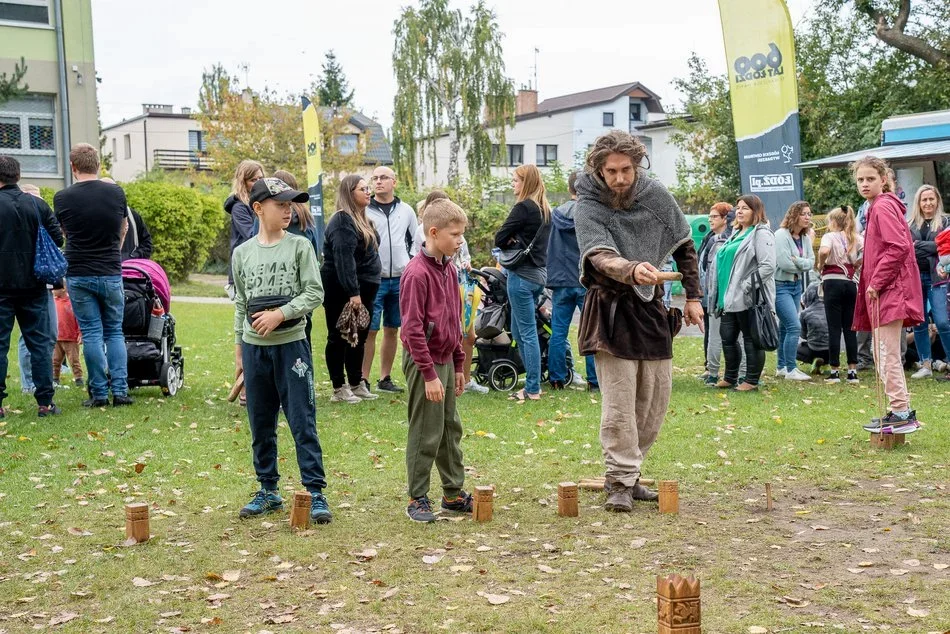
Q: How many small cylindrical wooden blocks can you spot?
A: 5